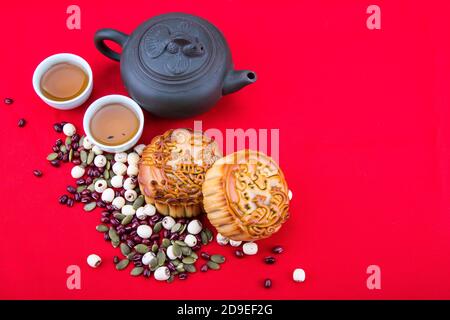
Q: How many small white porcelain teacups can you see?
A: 2